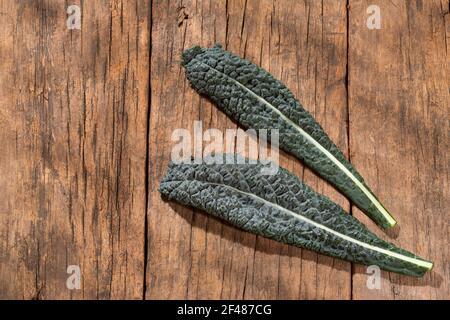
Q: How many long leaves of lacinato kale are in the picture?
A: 2